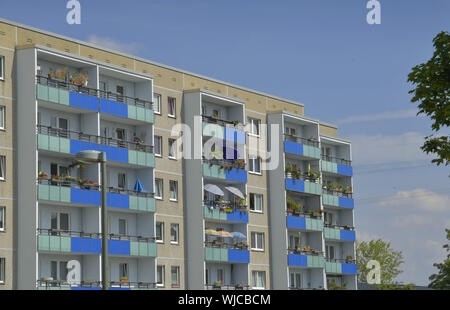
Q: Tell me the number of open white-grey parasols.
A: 2